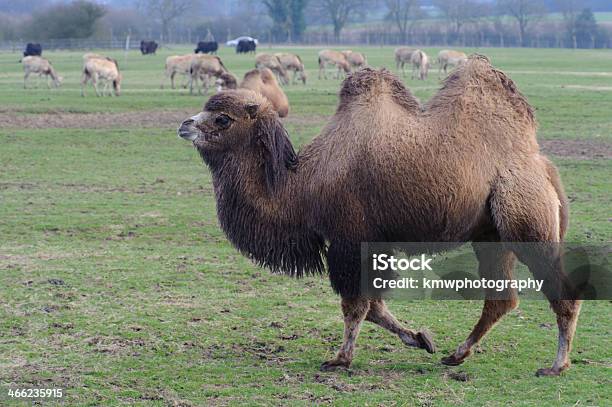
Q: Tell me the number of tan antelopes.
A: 12